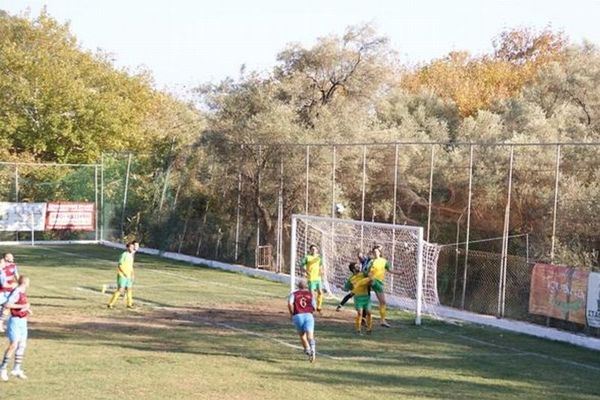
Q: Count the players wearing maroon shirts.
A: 3